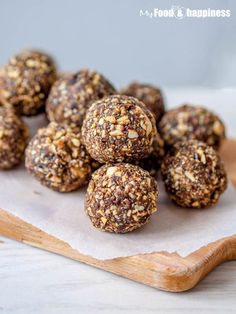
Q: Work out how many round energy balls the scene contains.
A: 10